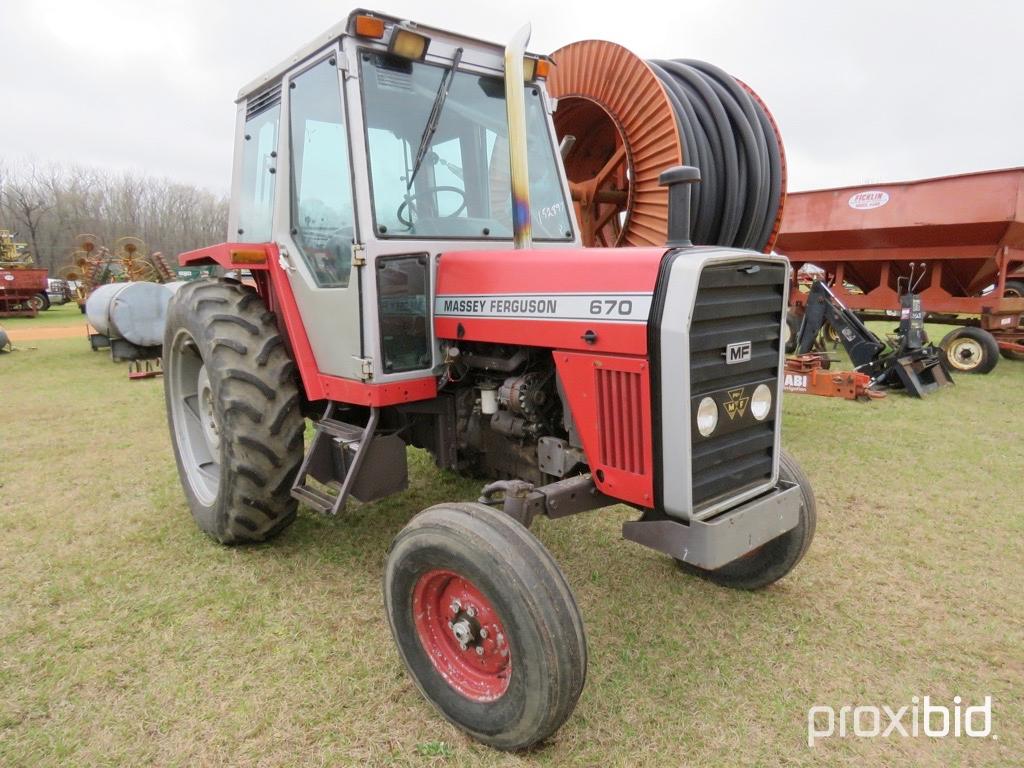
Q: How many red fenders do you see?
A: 1